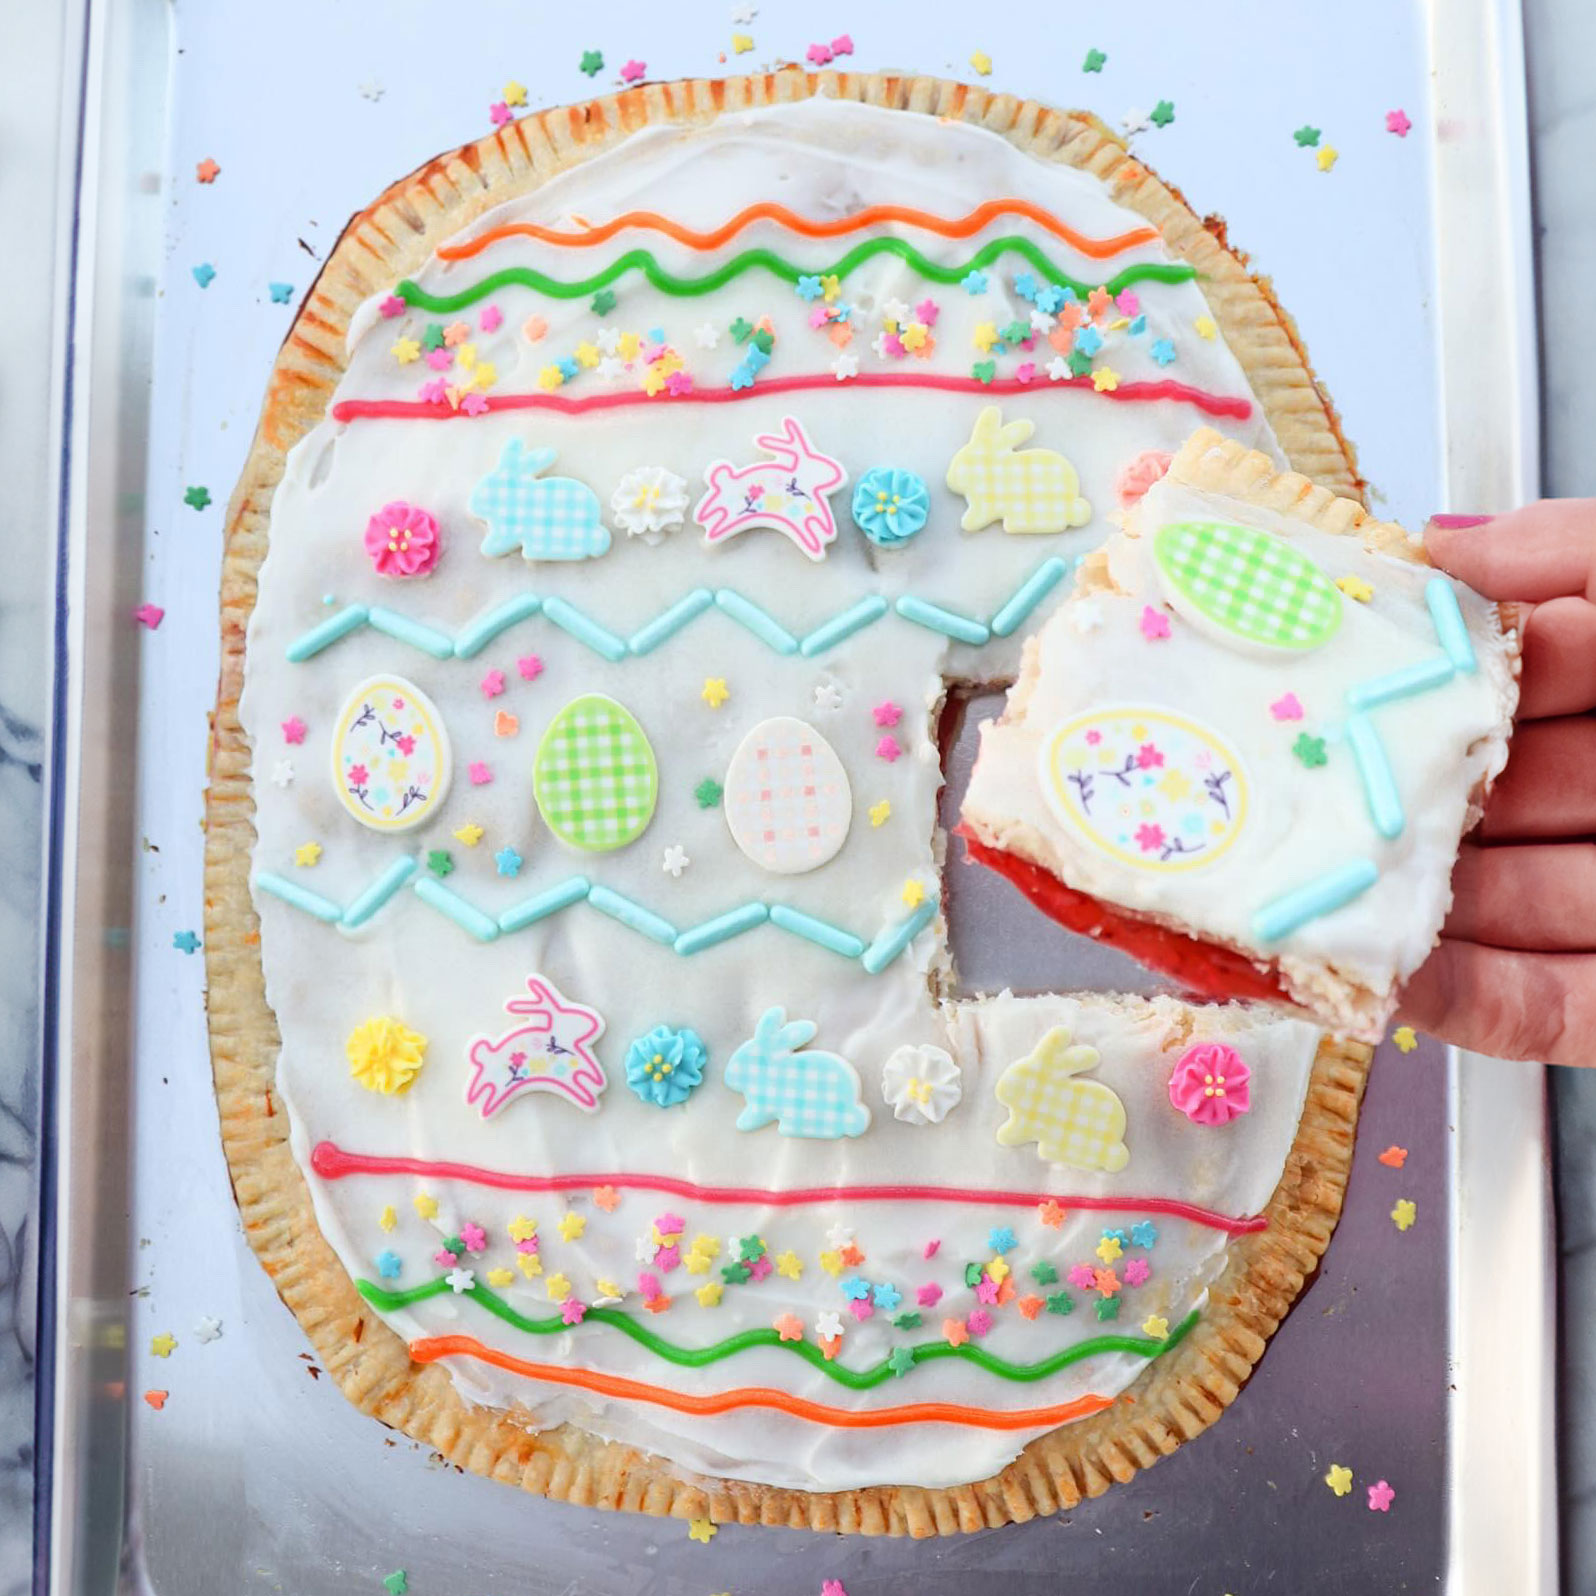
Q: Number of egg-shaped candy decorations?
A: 5